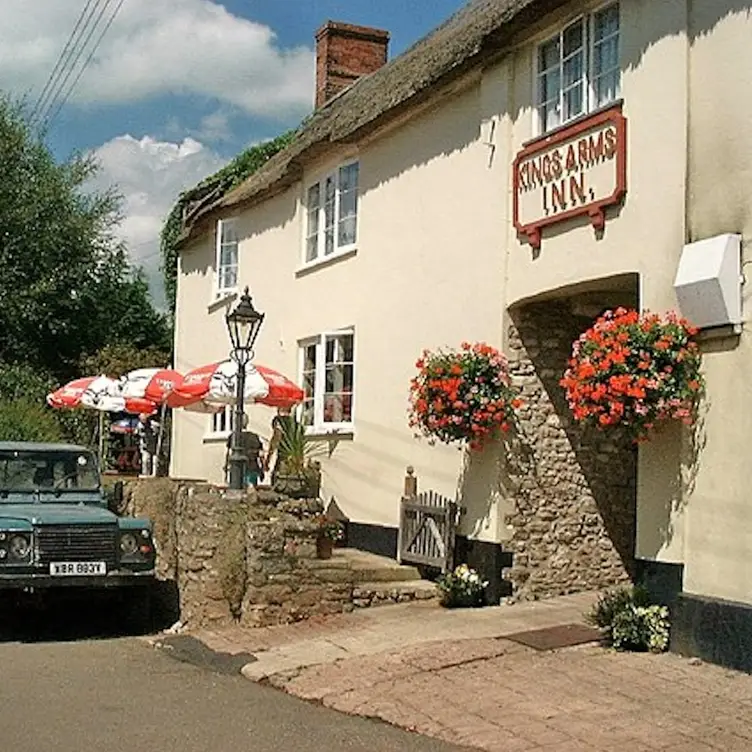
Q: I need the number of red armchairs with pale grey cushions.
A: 0